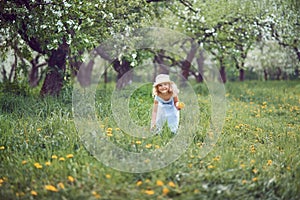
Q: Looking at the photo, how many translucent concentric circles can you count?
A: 2